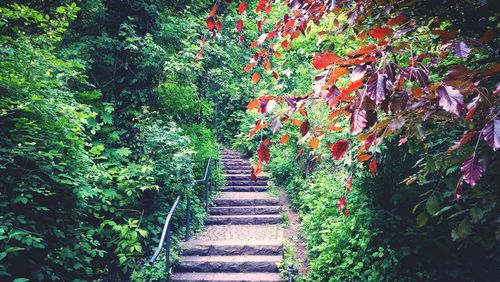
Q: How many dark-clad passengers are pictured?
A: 0